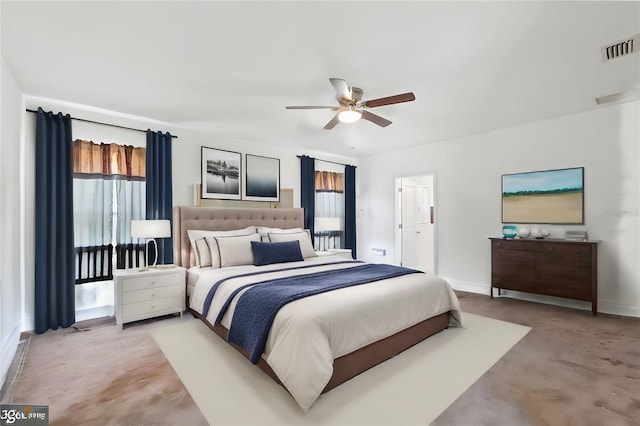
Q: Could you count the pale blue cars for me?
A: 0